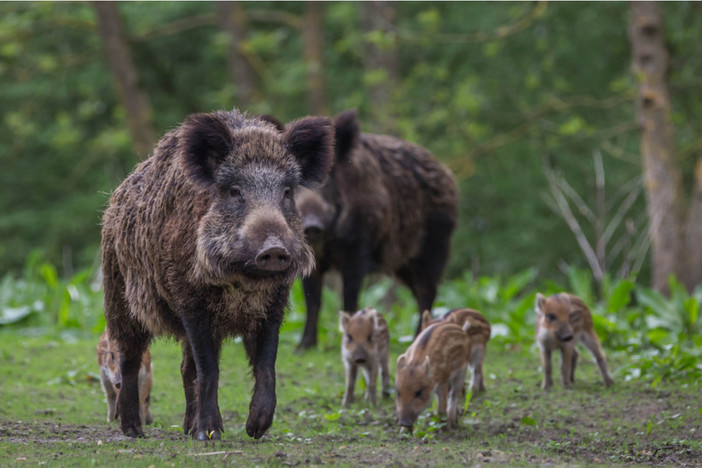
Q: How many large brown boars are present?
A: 2